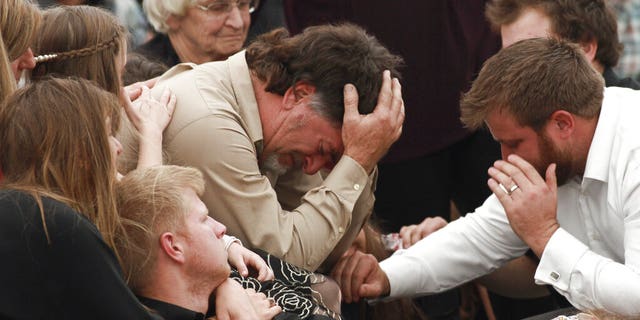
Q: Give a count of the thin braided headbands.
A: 1